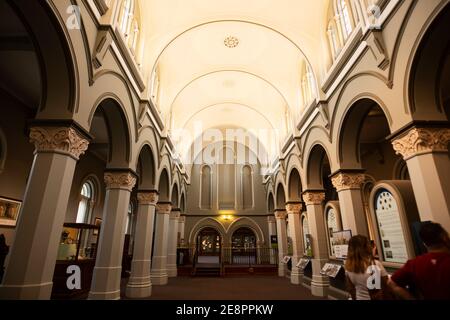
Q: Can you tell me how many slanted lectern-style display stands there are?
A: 3